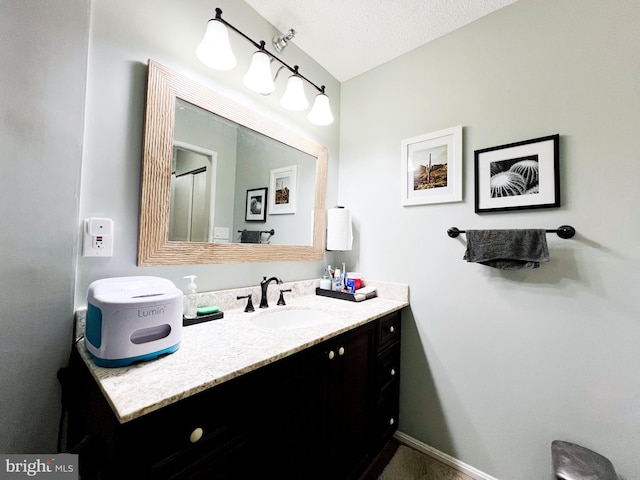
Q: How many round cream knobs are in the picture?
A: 6